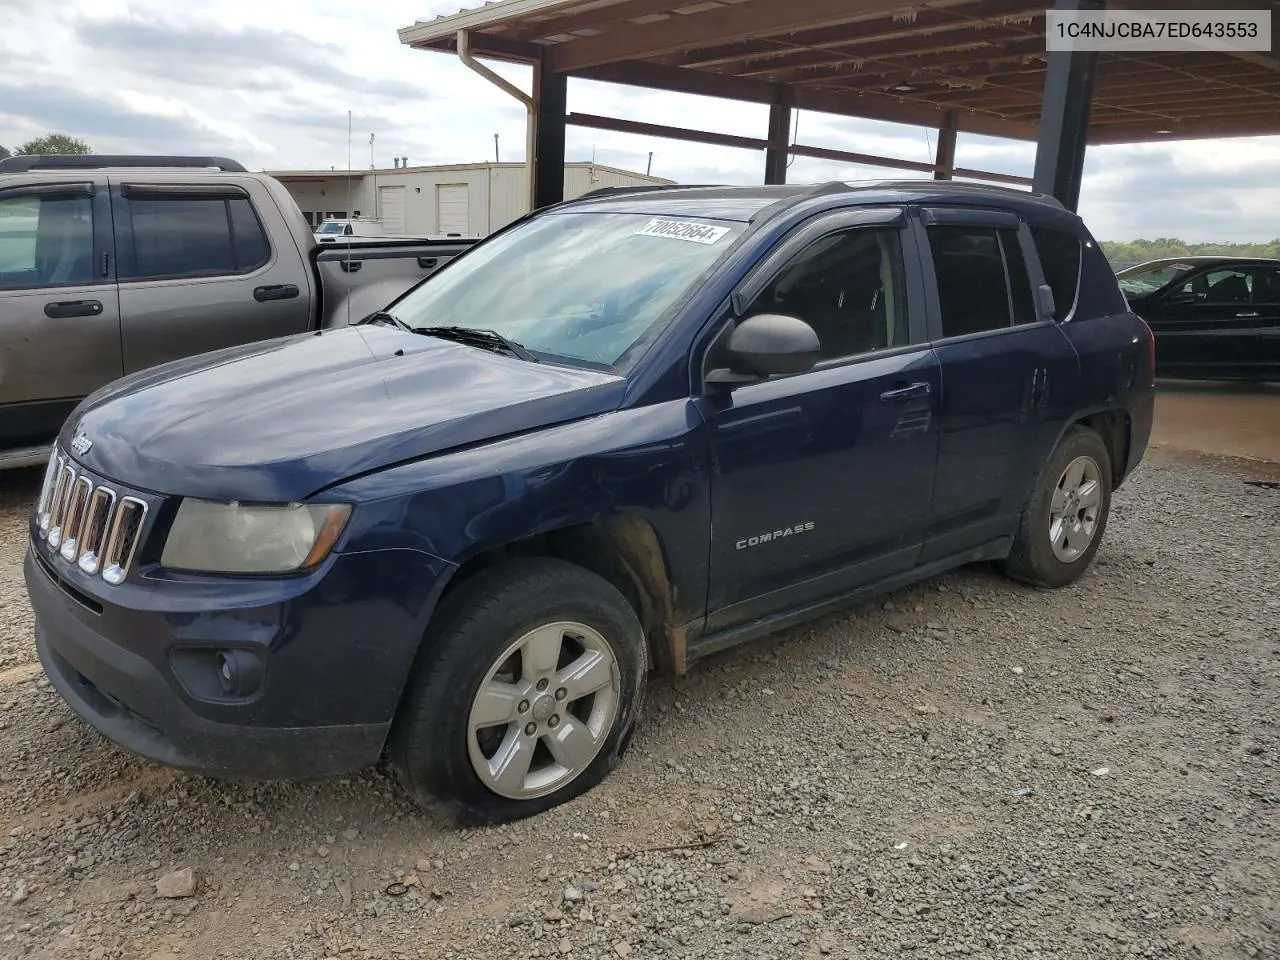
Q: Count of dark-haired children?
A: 0